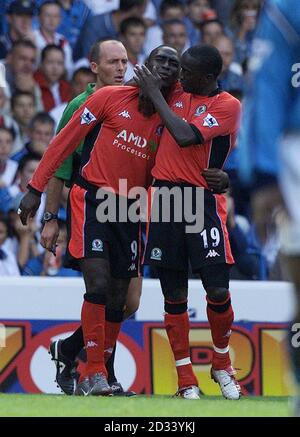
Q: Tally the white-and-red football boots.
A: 2